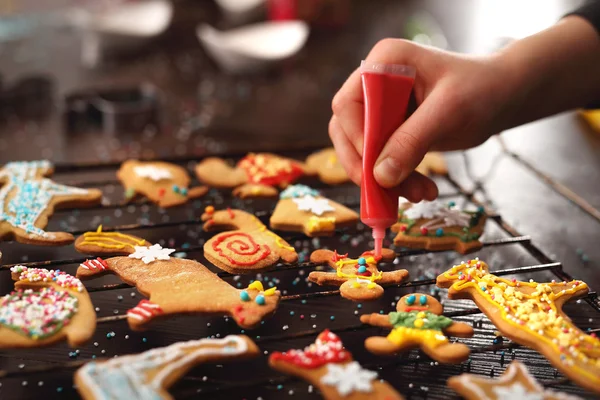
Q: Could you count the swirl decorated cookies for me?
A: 1